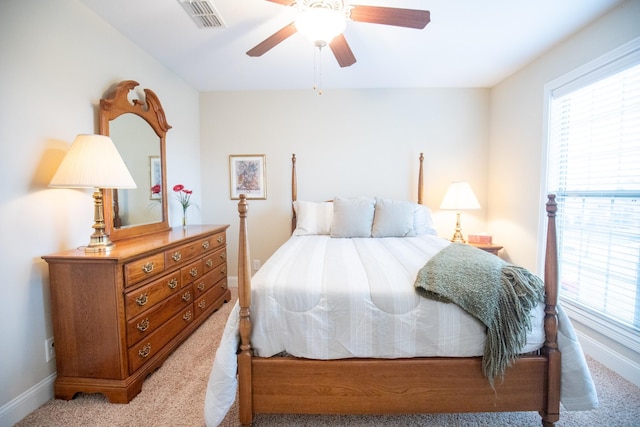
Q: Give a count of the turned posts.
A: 4